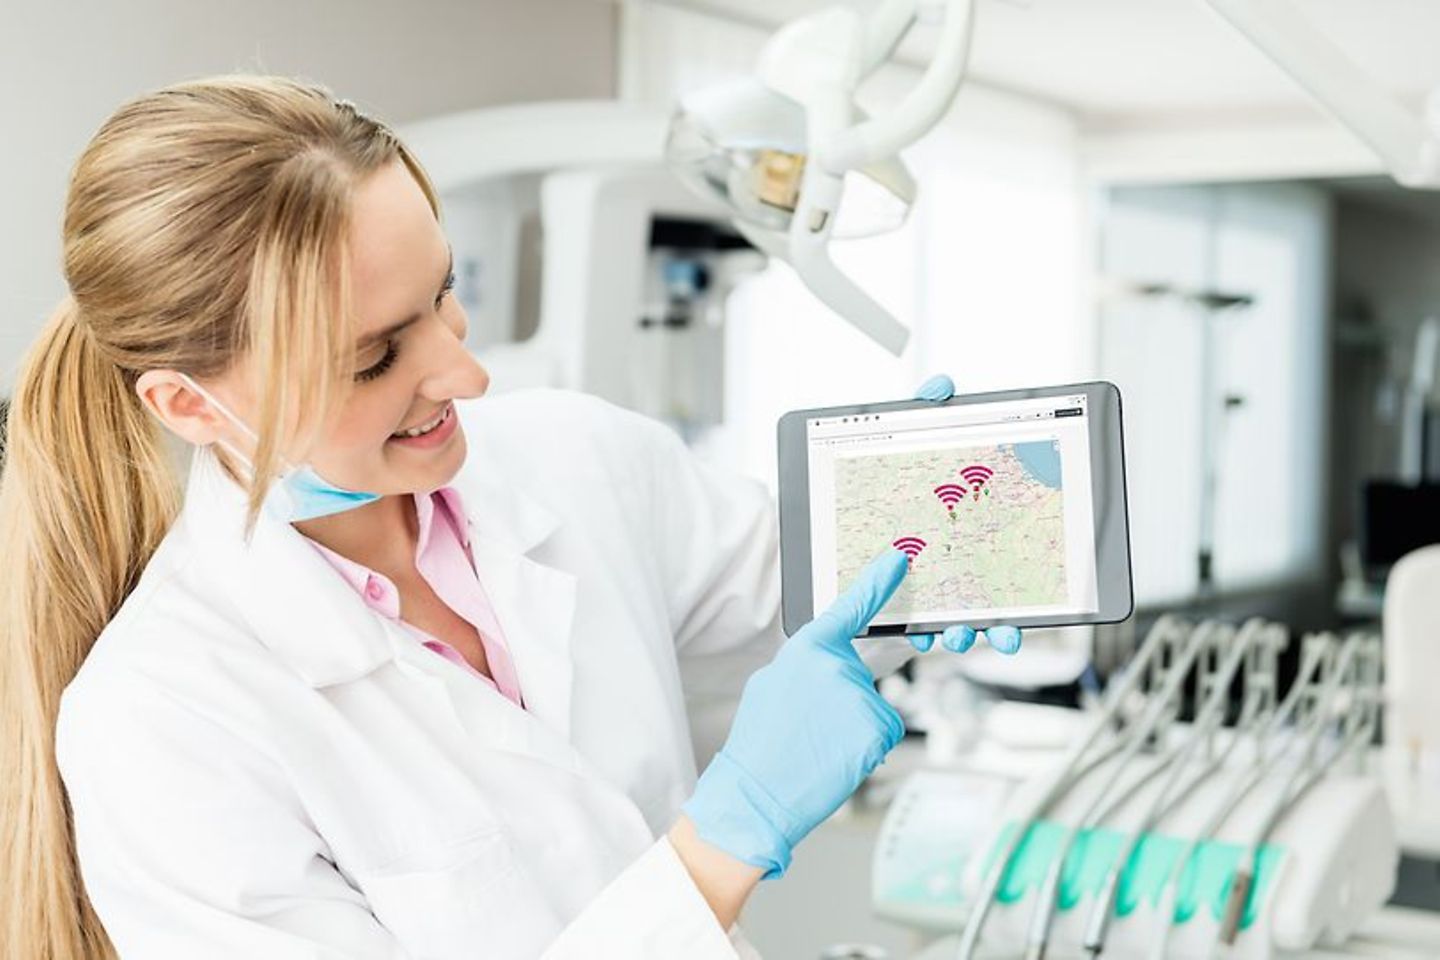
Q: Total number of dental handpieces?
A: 5